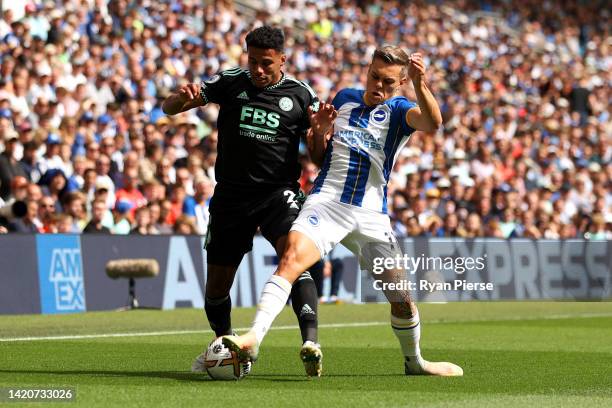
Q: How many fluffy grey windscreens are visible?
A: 1